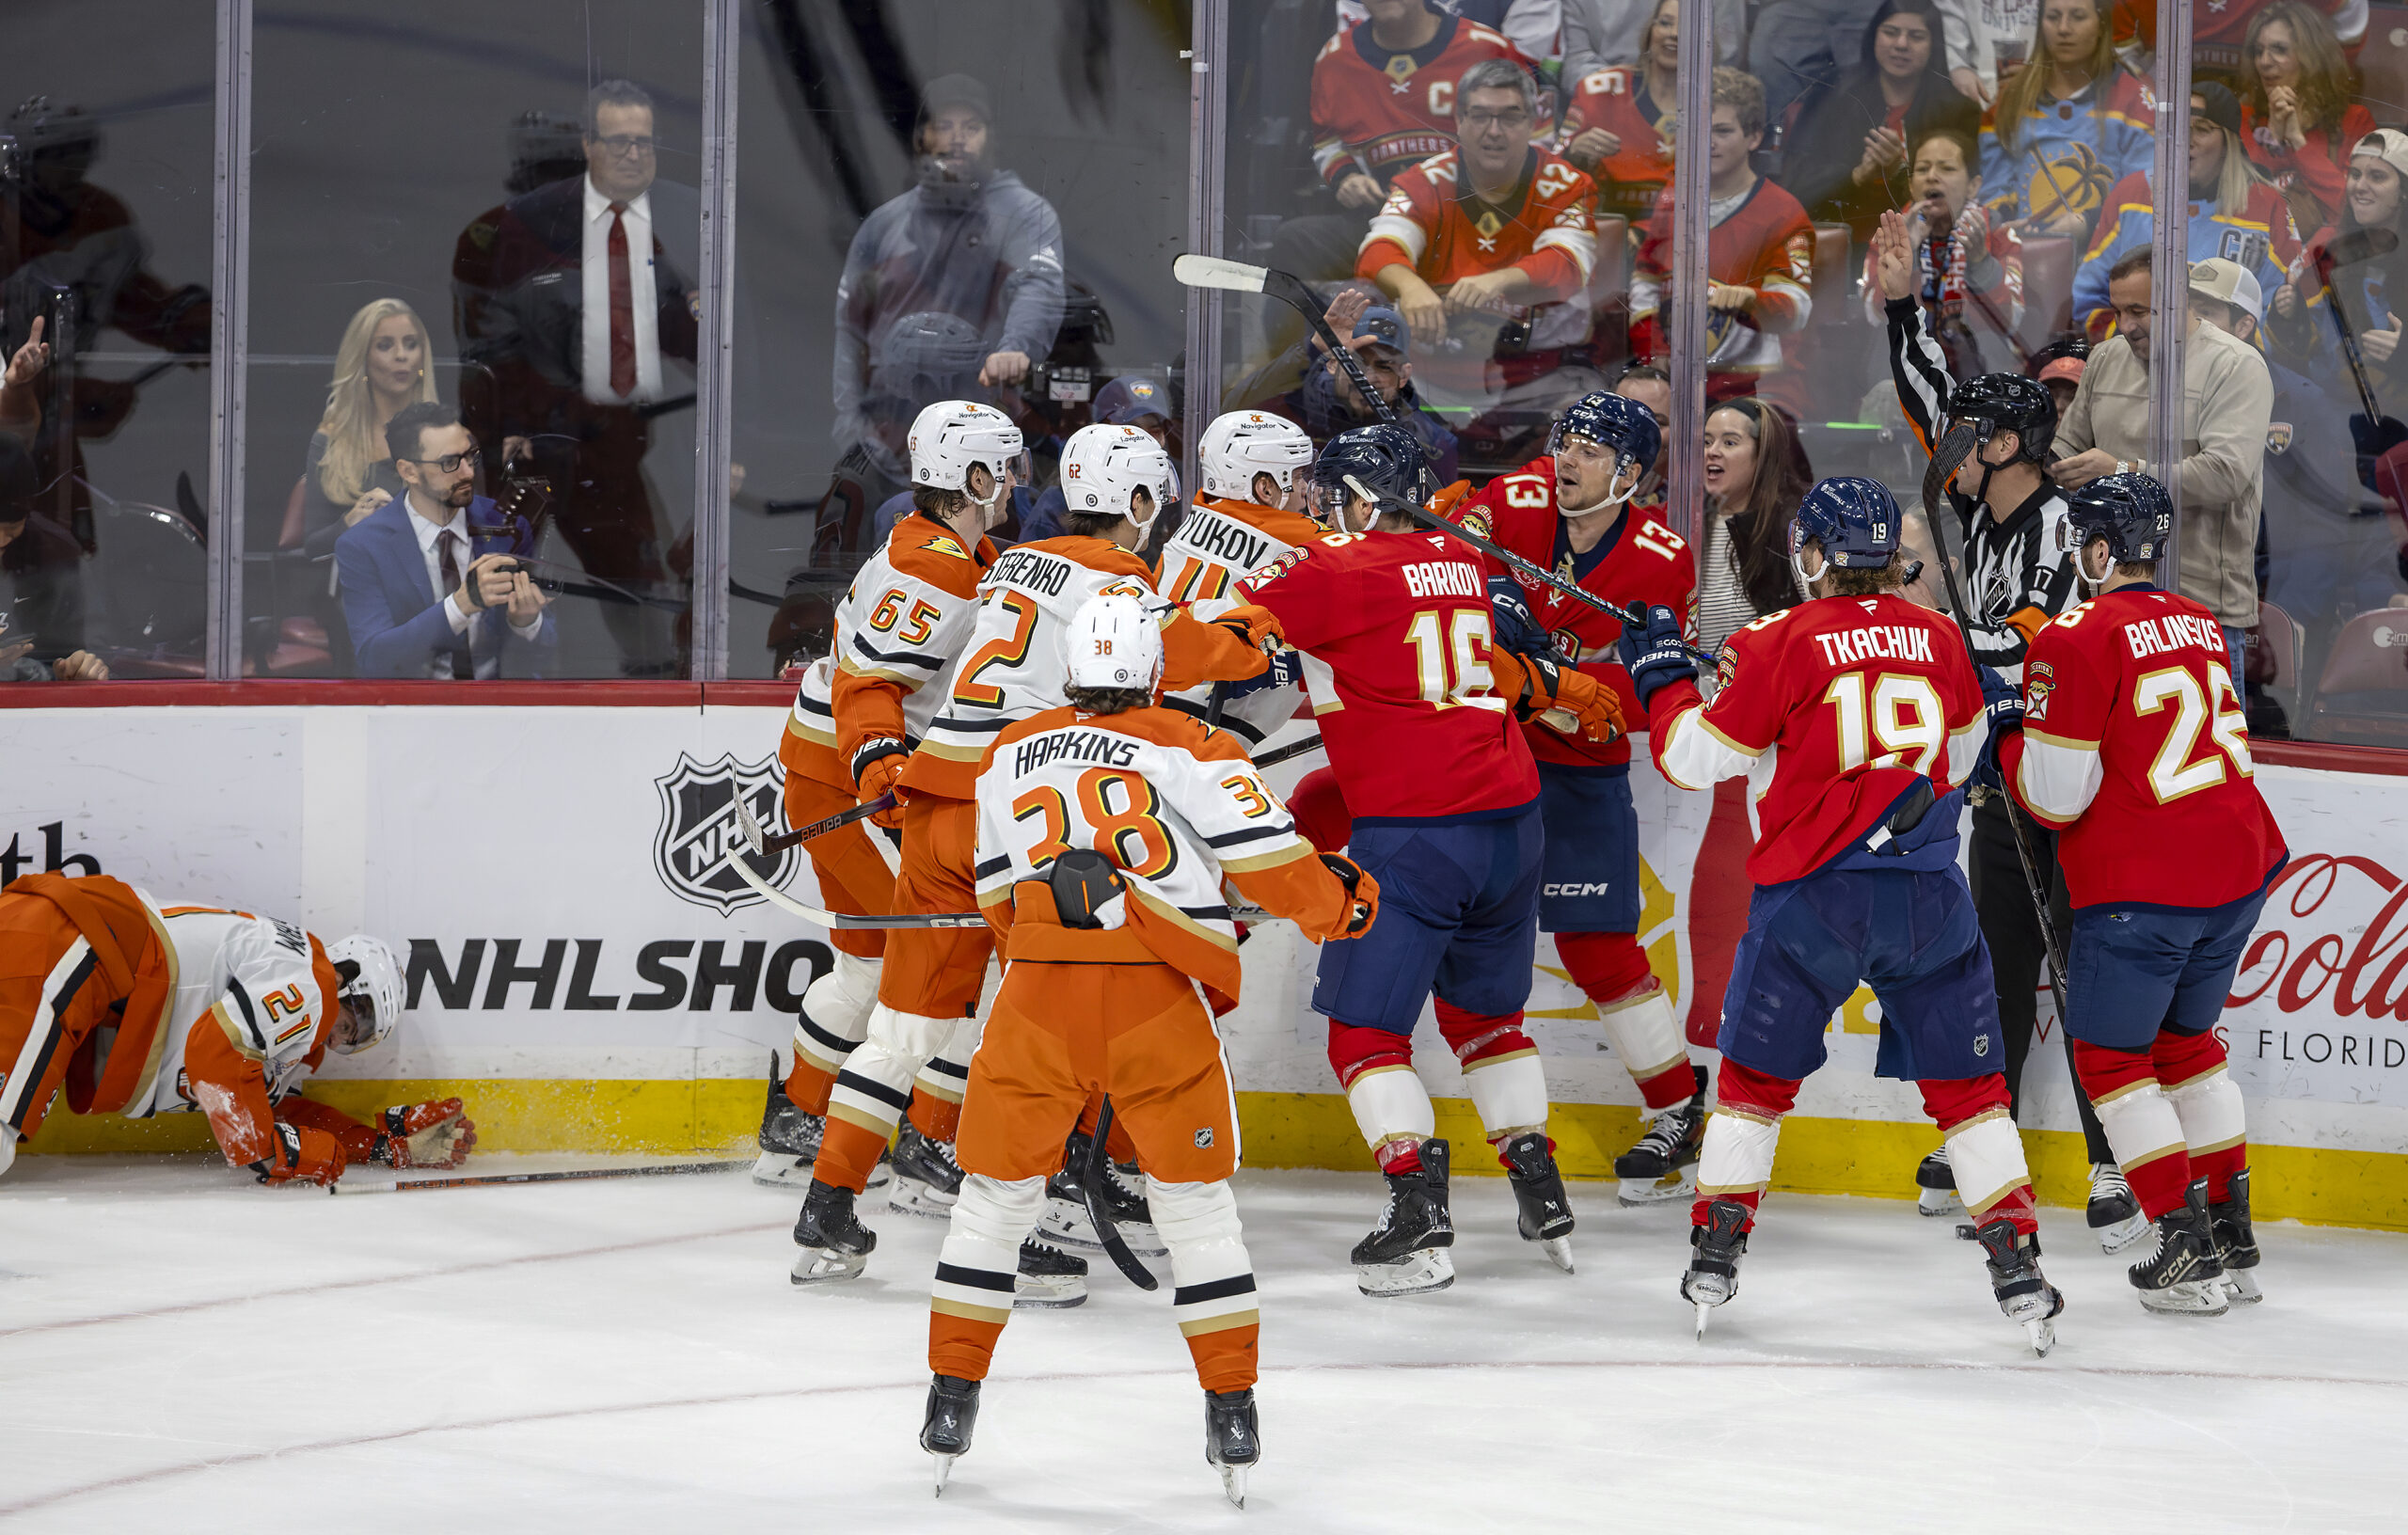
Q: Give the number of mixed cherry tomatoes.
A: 0